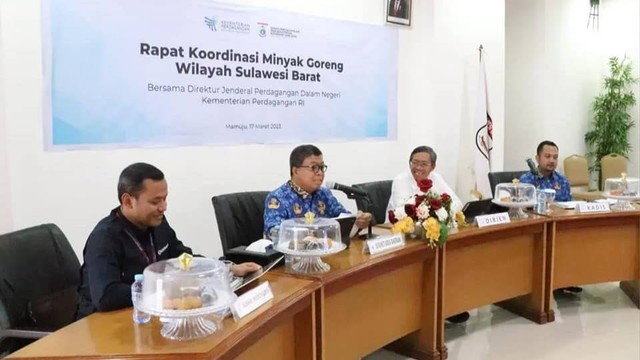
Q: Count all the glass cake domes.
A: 4